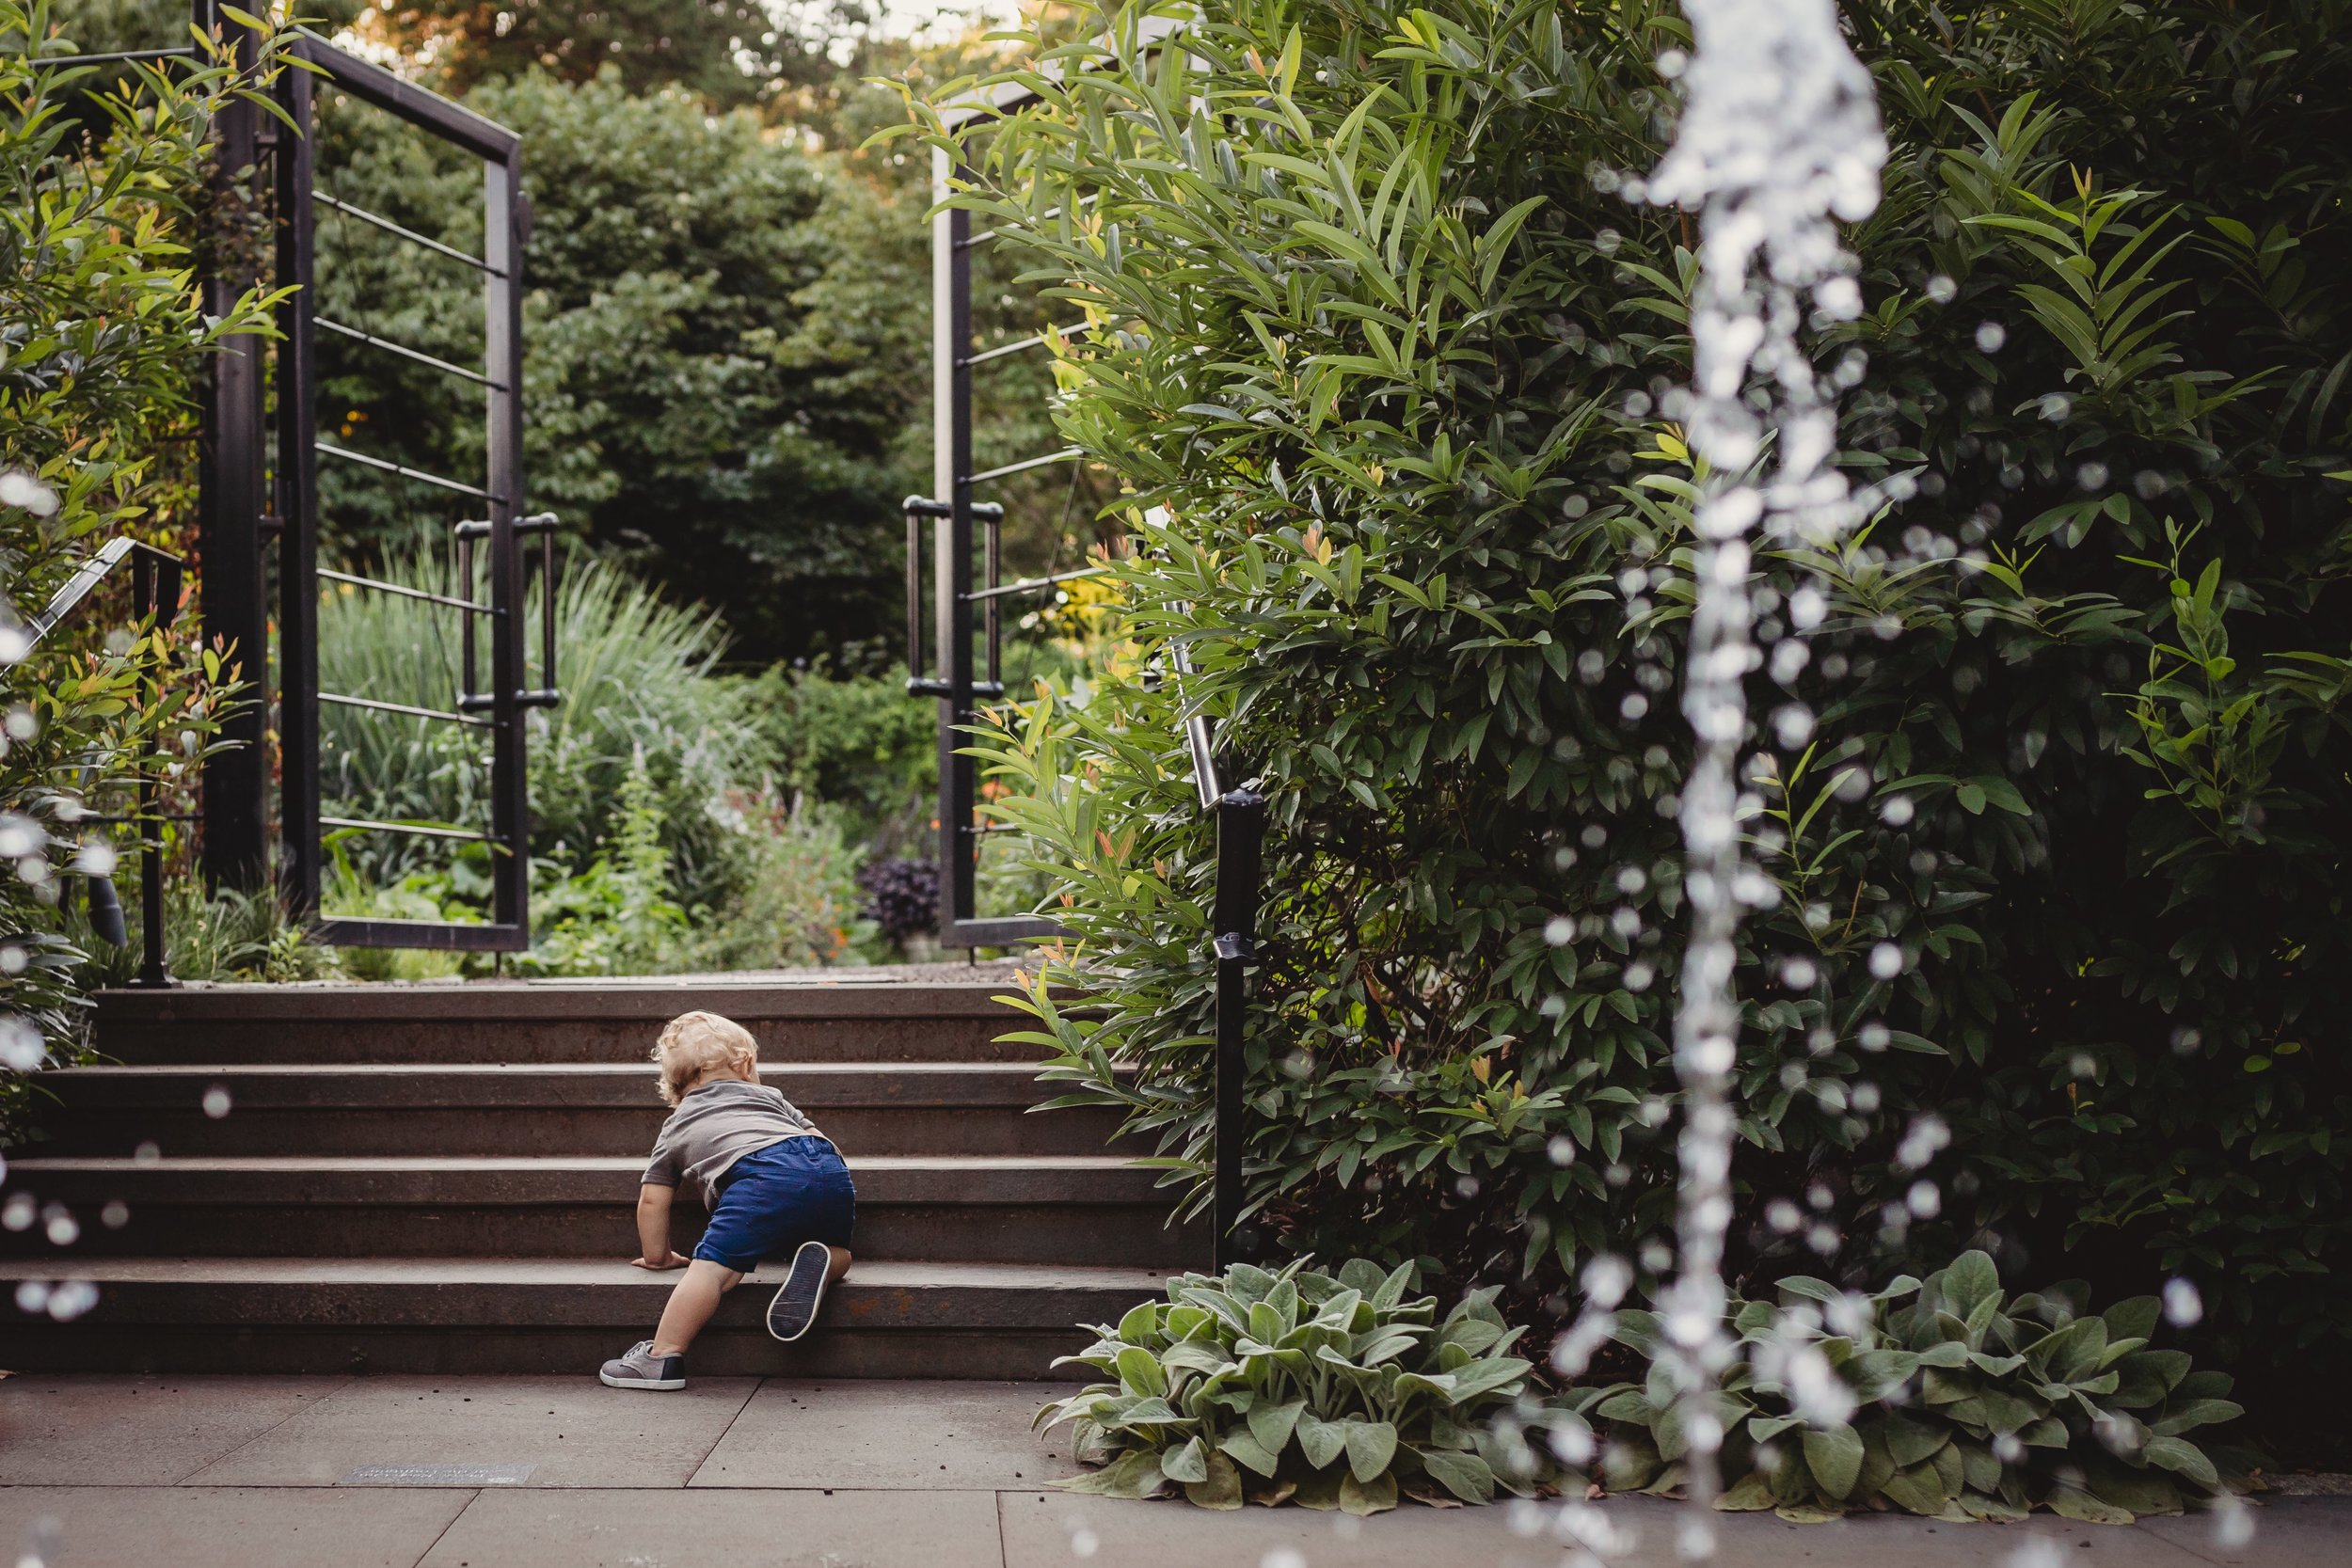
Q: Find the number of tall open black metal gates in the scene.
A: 2